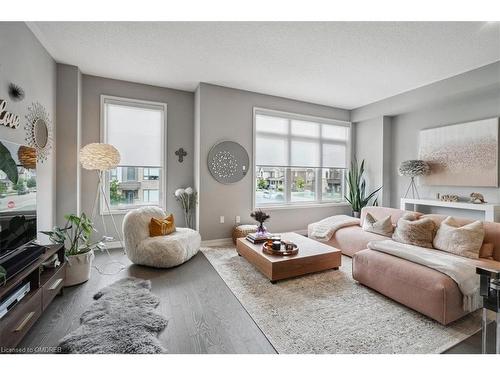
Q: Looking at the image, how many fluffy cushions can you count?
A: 3